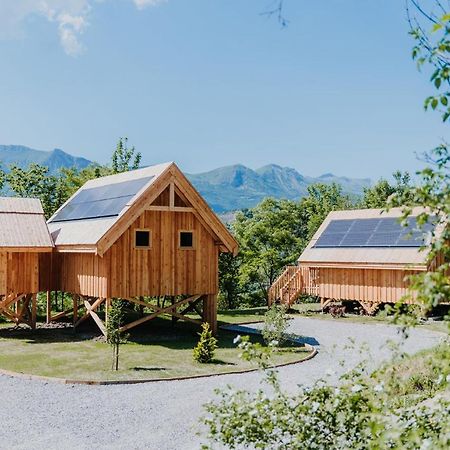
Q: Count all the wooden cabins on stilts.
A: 3